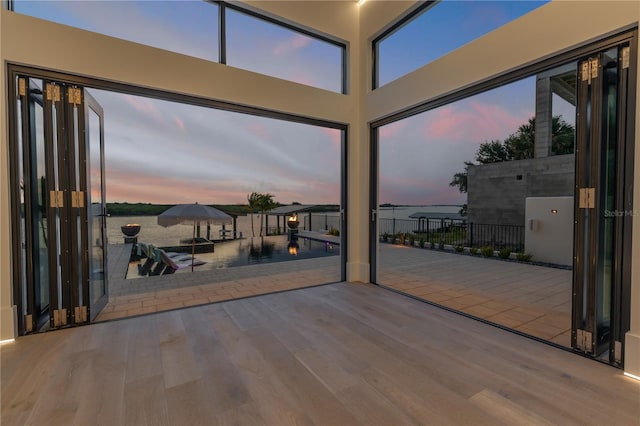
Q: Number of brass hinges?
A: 13